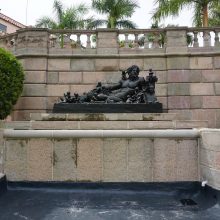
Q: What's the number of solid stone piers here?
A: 3